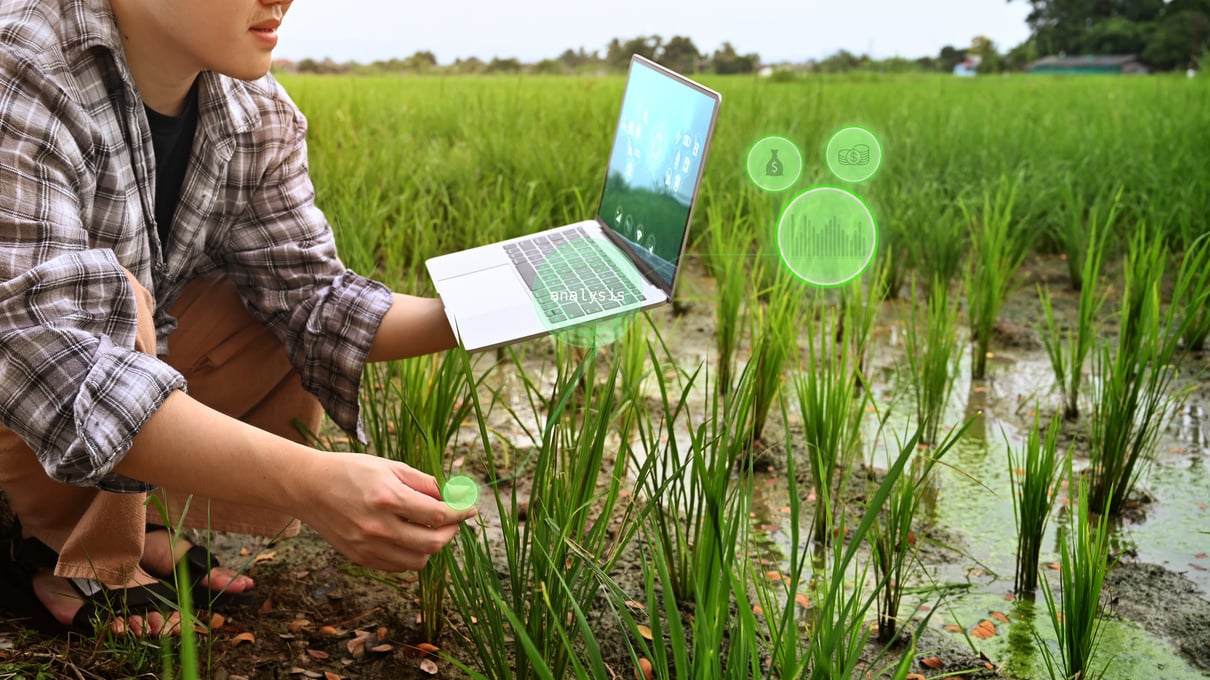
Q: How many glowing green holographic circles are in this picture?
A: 5